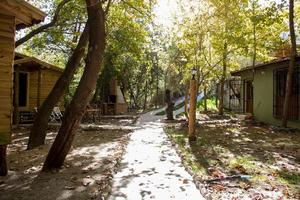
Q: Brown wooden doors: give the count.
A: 1